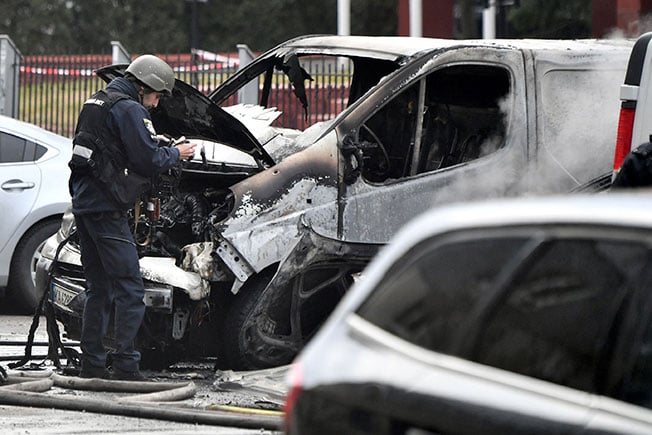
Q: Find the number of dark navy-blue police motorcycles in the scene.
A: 0